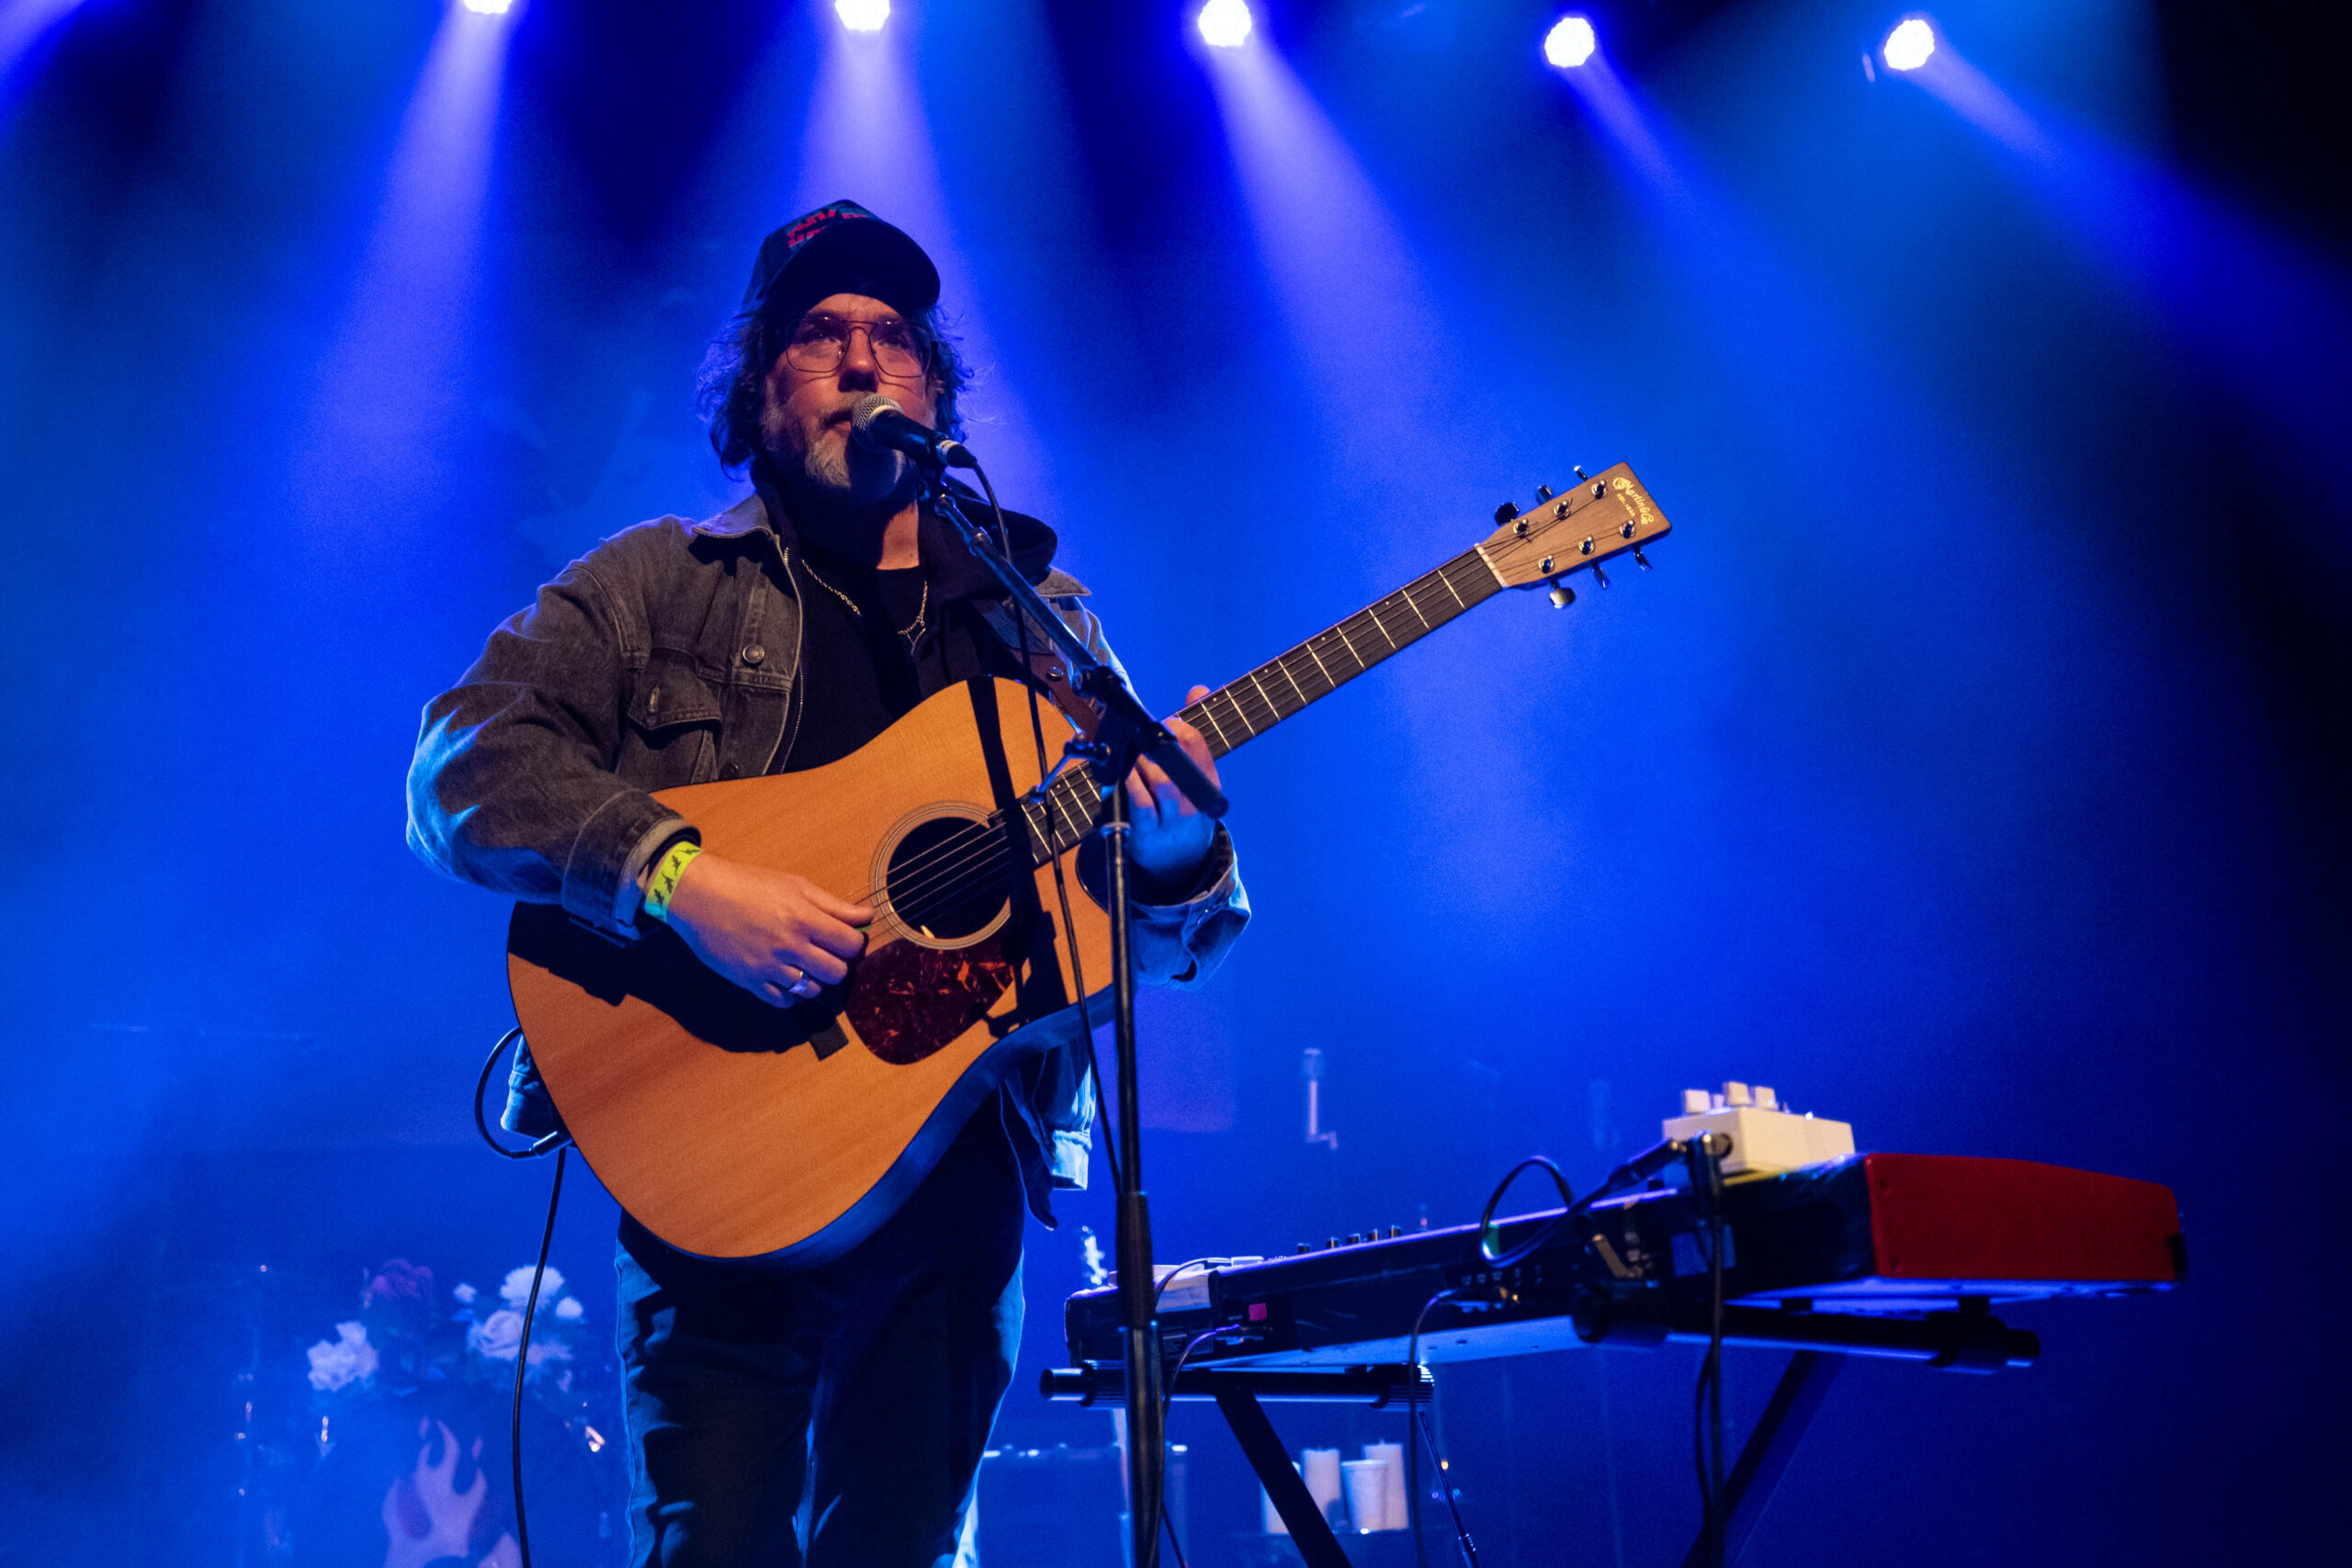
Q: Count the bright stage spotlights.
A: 5